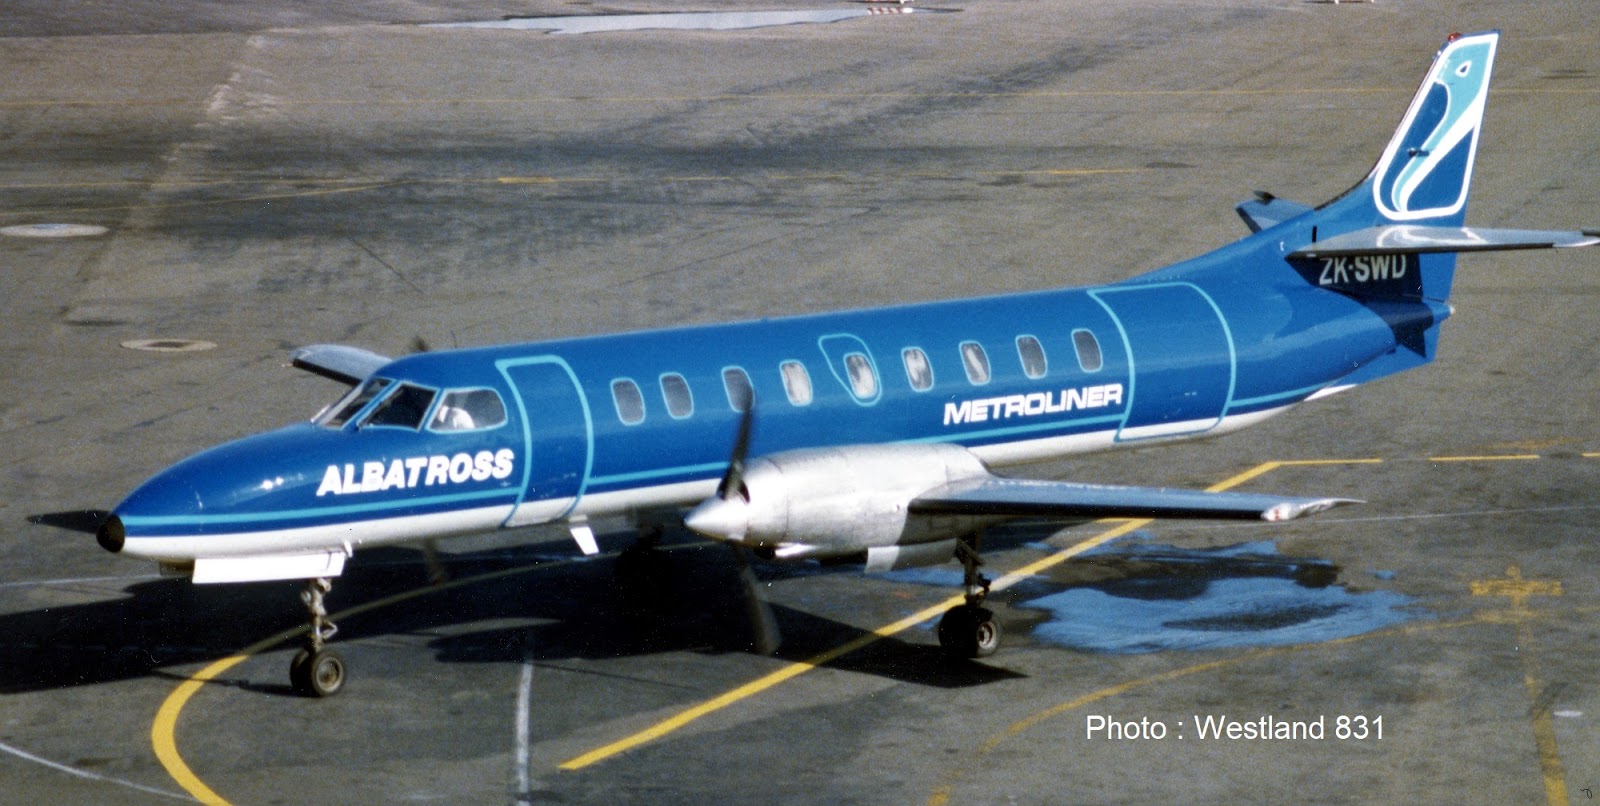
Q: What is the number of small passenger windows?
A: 9